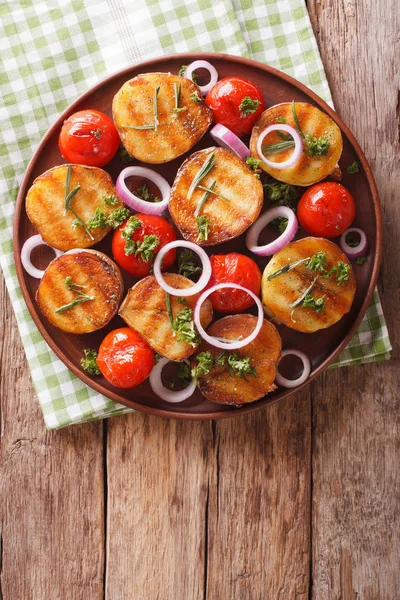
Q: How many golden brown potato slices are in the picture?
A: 8